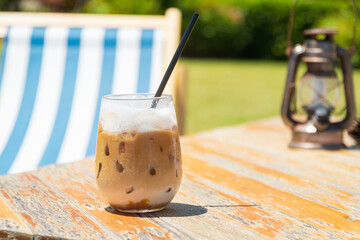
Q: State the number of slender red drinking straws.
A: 0